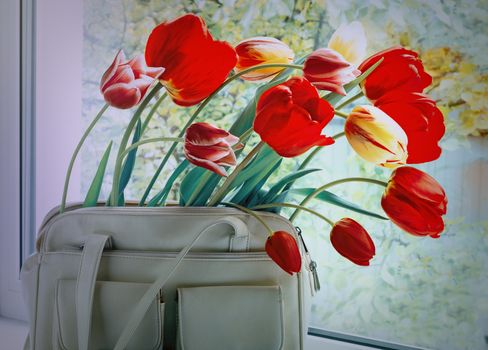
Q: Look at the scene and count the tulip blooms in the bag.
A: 13